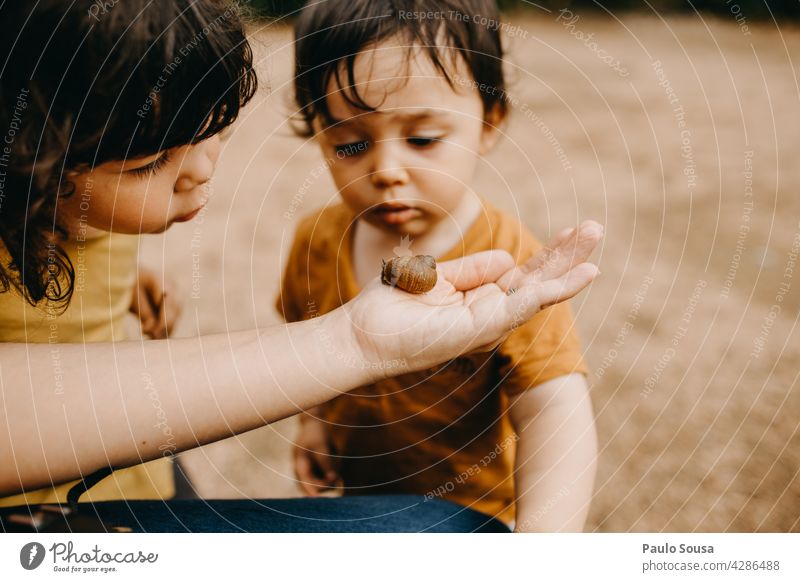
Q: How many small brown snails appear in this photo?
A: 1